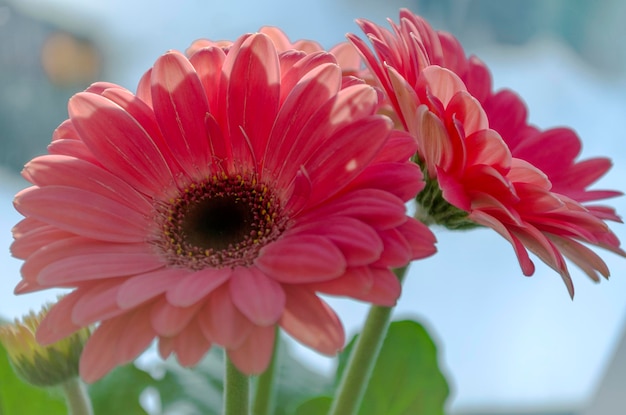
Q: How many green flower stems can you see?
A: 4